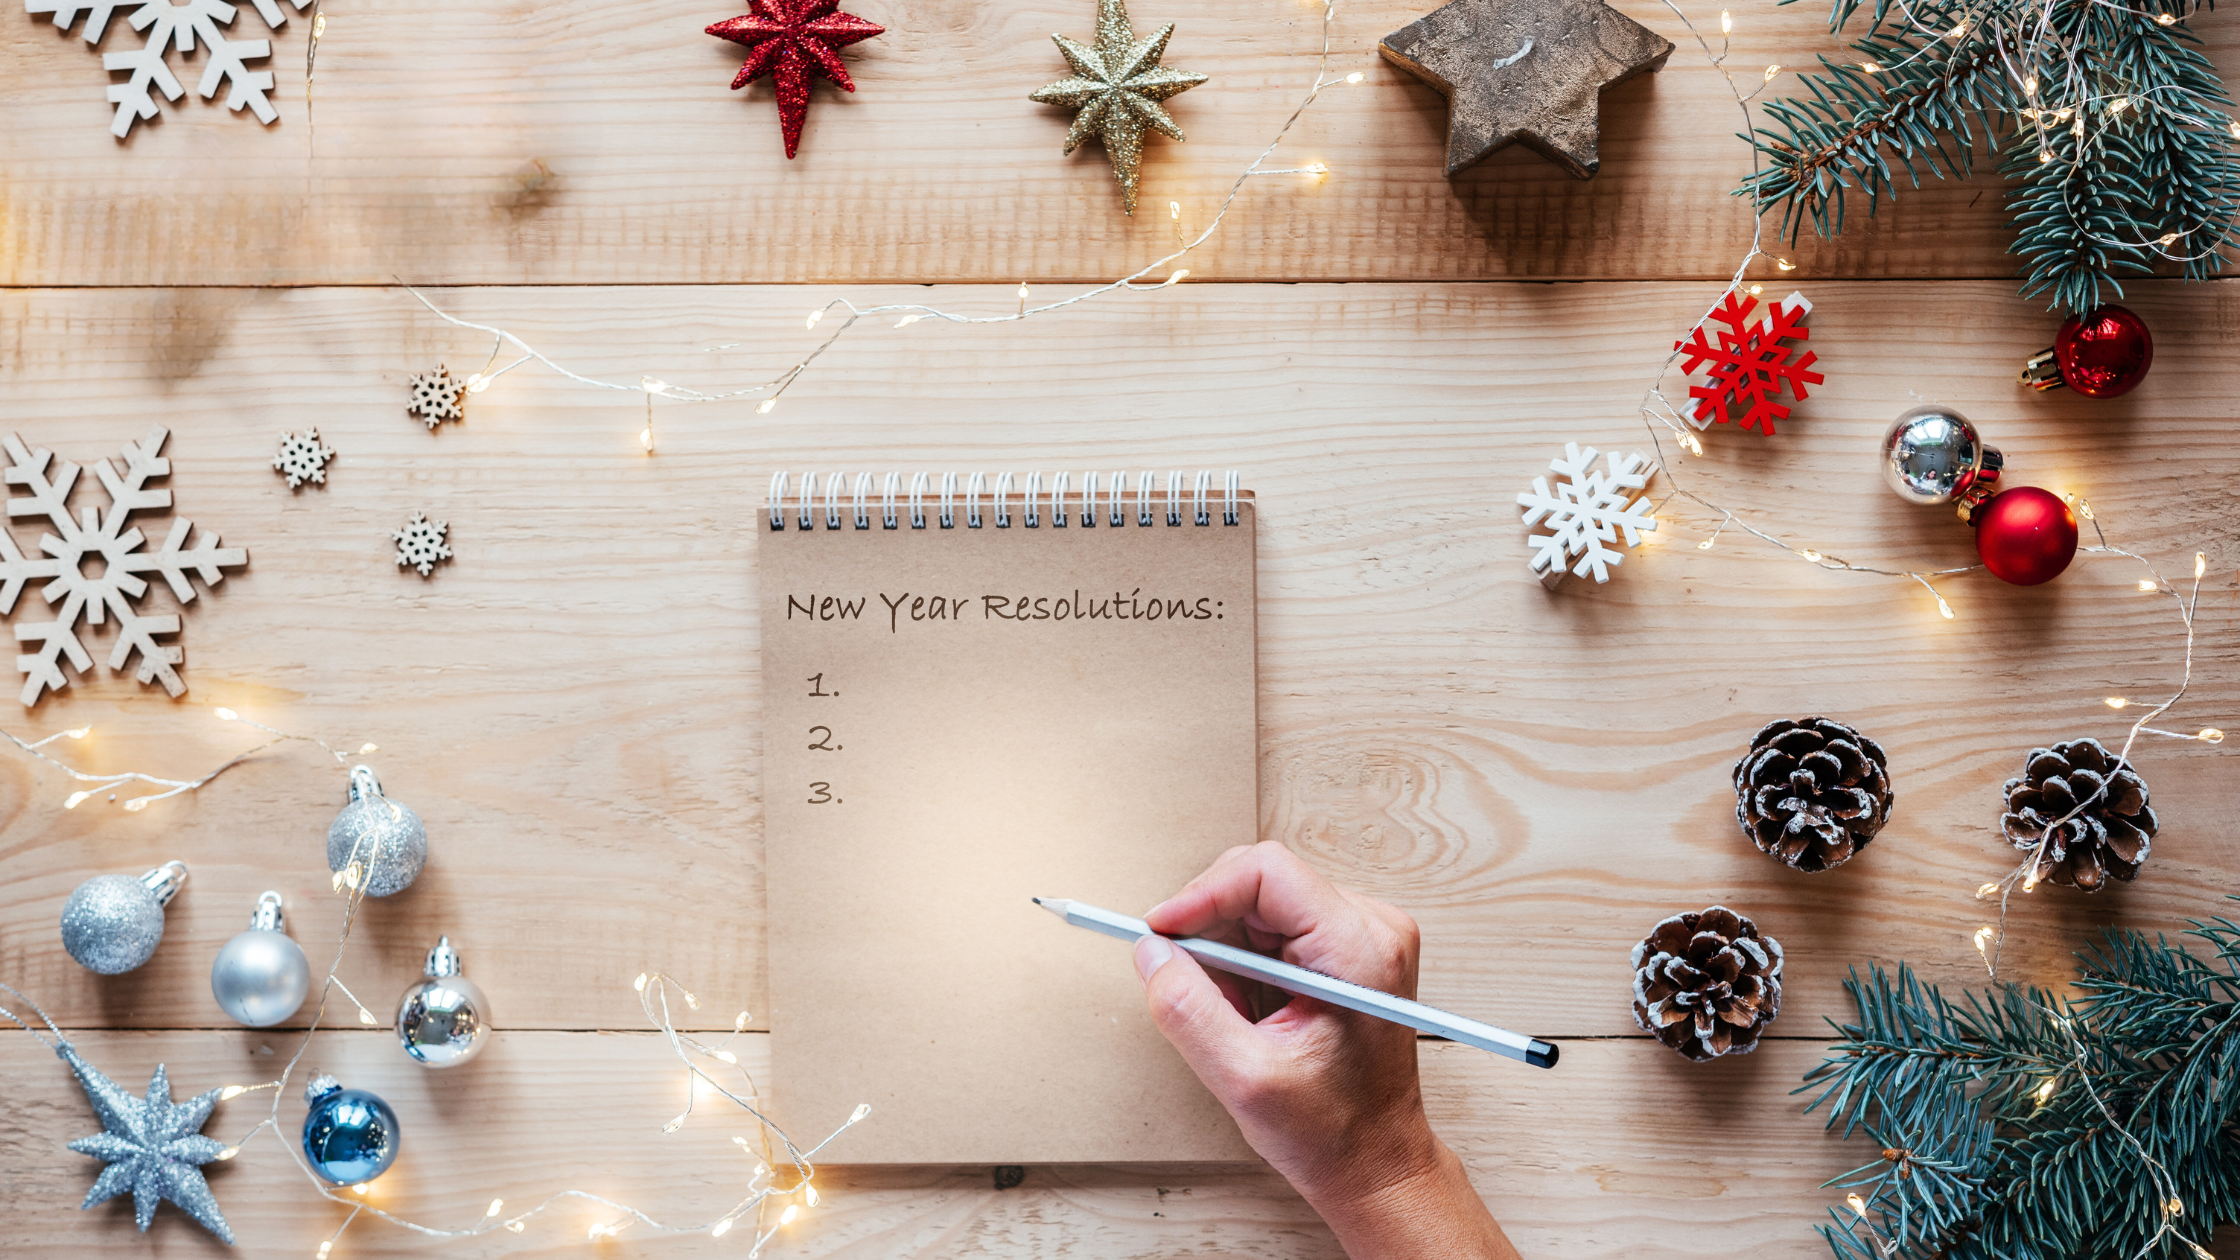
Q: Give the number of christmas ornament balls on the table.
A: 8